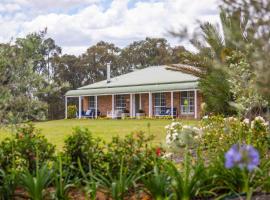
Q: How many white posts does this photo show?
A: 8